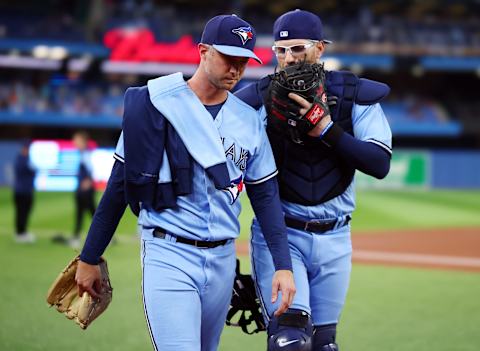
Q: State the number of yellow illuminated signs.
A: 0